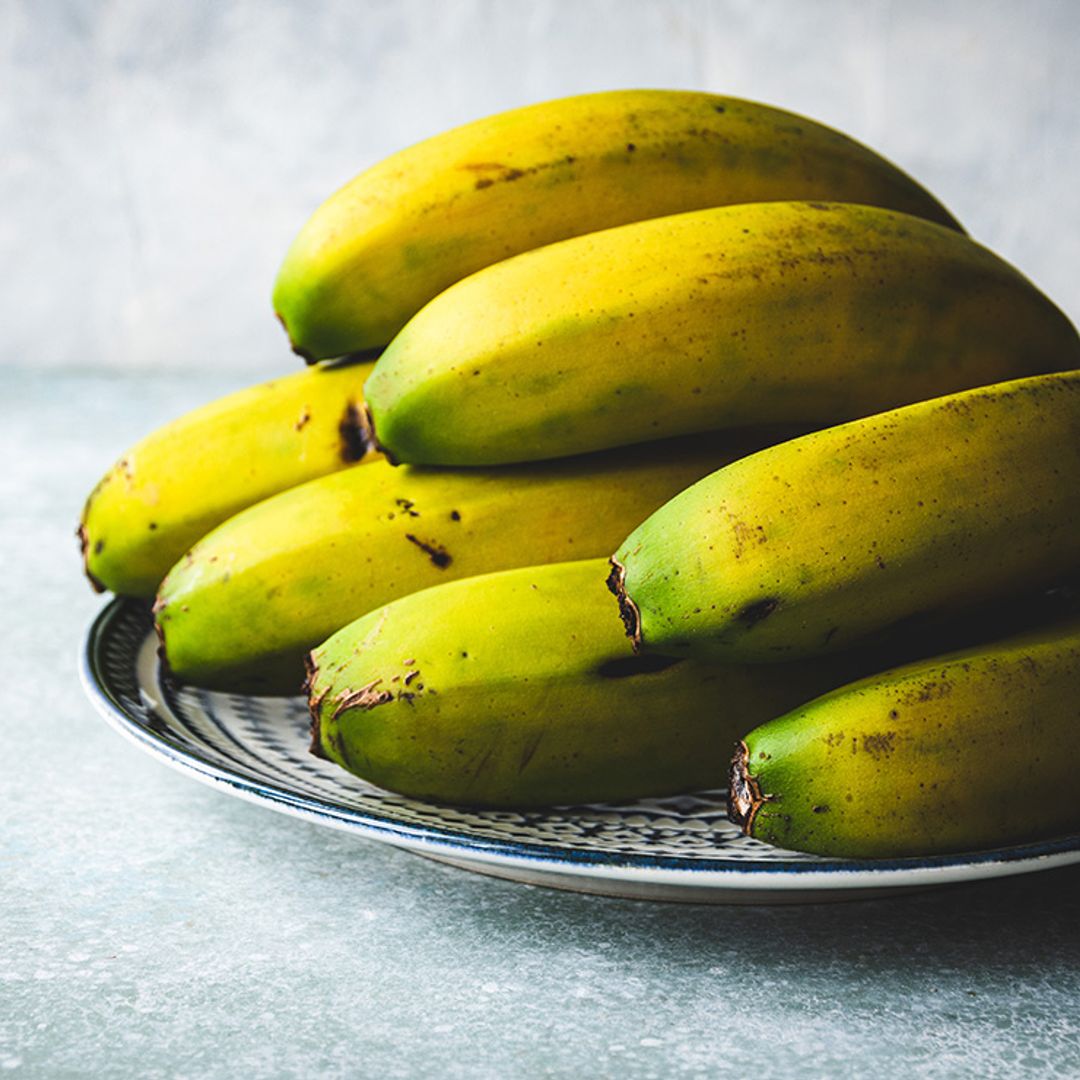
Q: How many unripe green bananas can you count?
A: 0